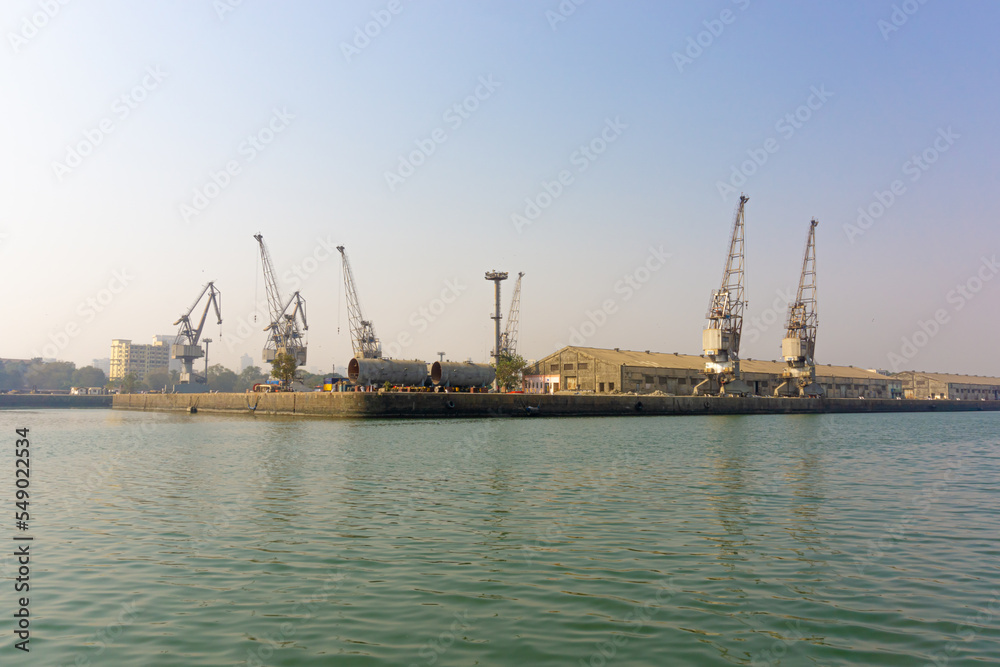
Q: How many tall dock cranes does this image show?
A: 7